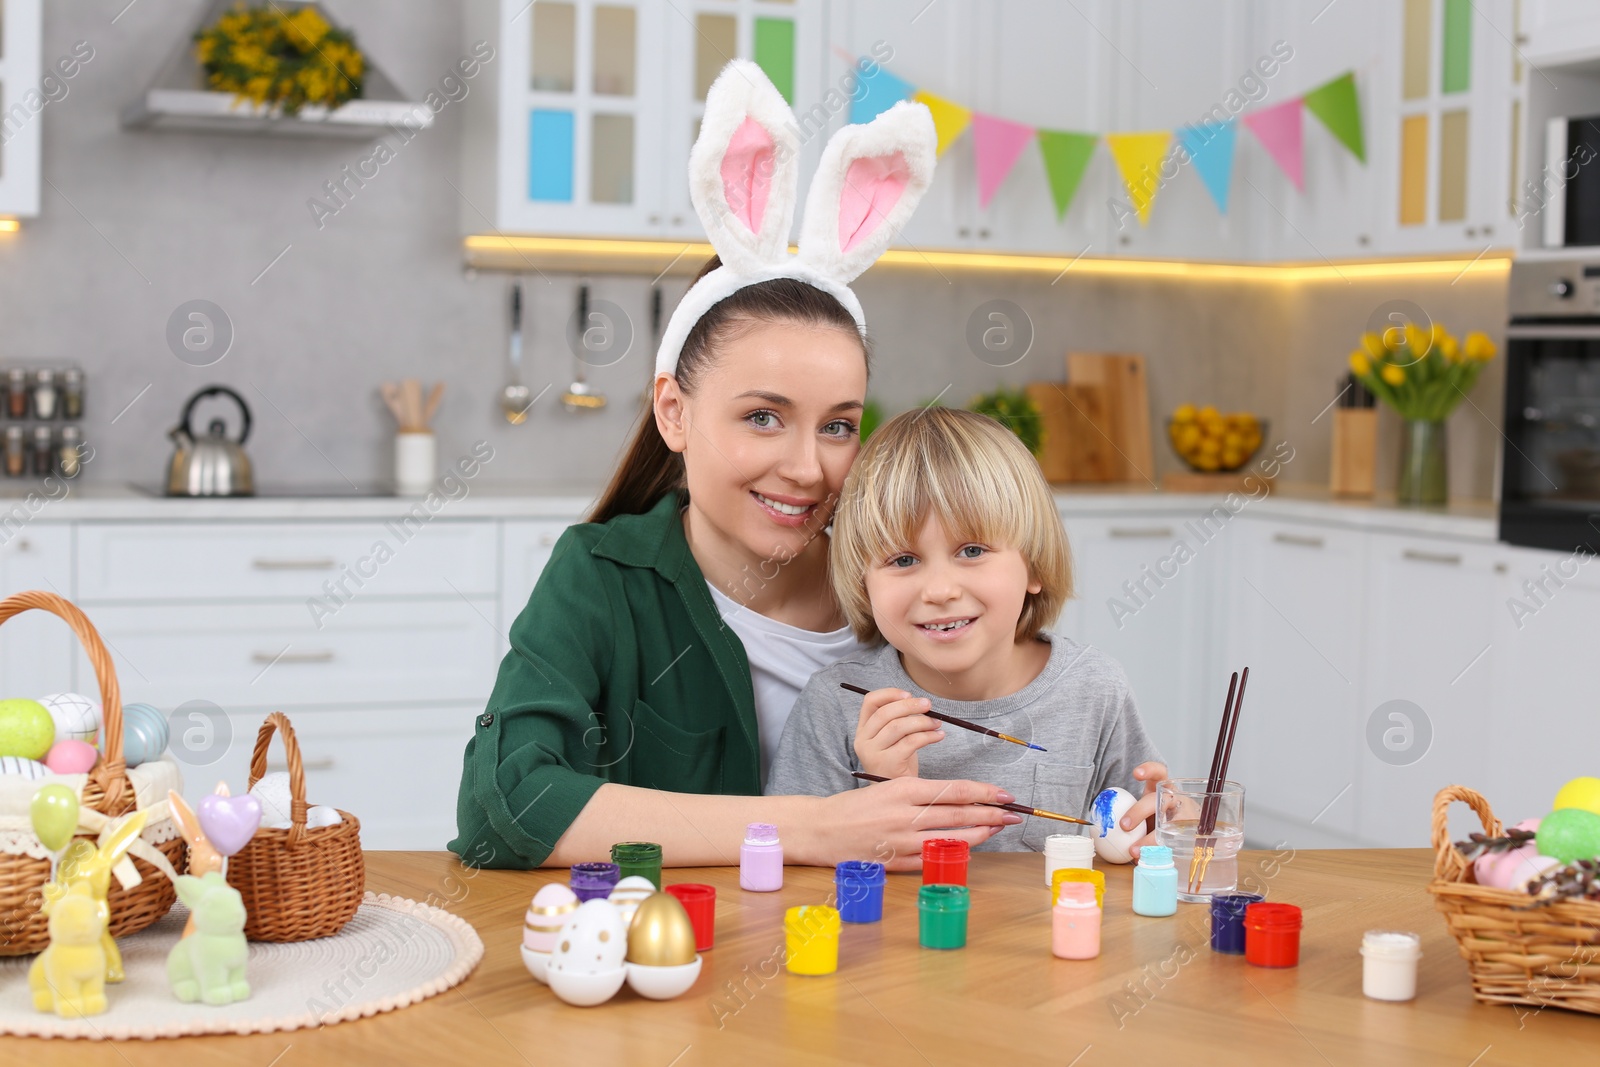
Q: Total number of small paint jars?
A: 15